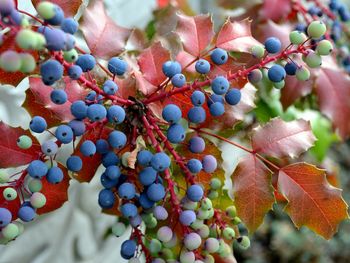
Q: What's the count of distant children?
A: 0